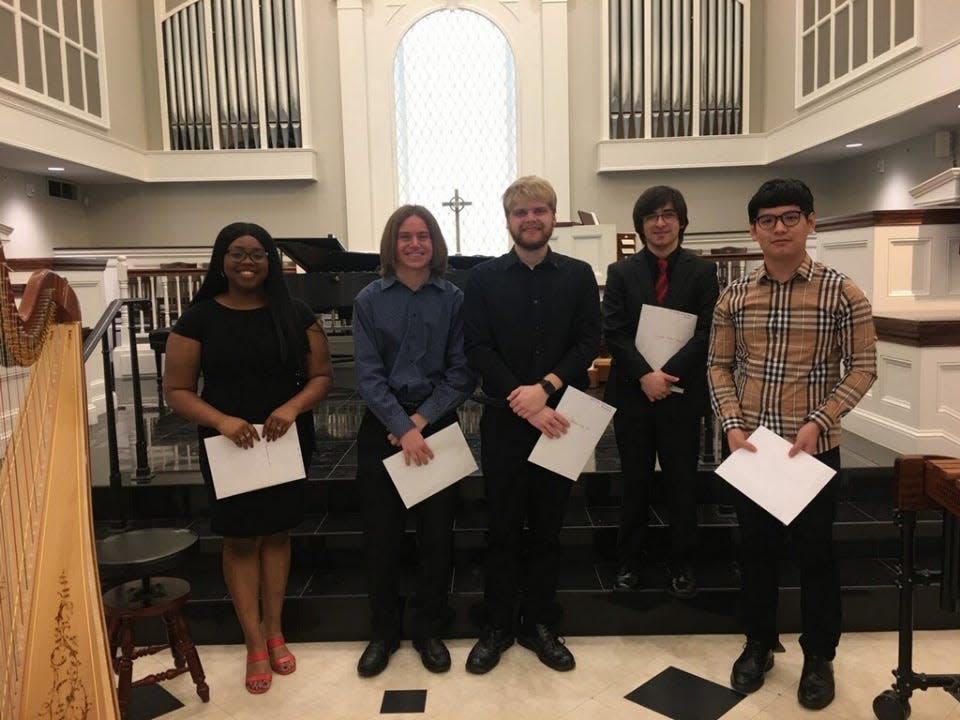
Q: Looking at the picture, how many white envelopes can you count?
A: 5